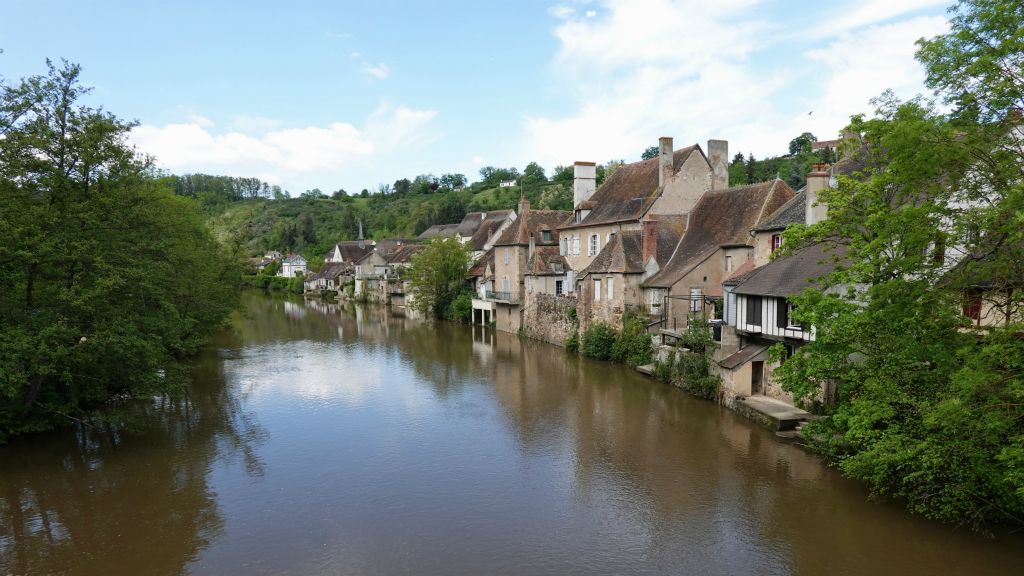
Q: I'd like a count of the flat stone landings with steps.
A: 1